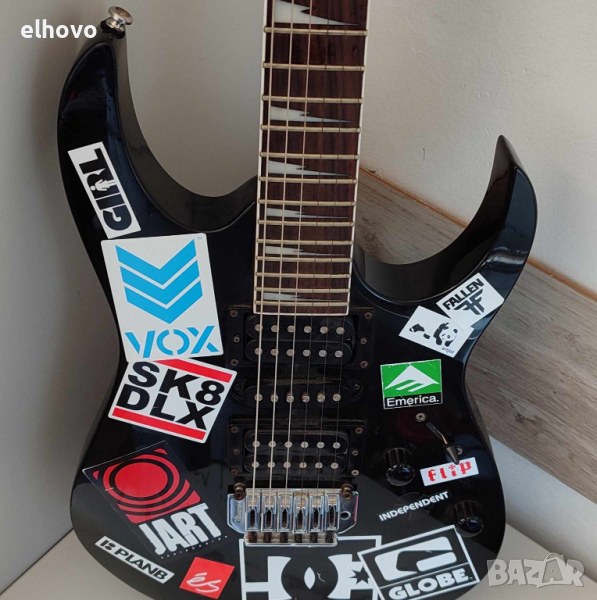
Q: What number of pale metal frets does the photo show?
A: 13